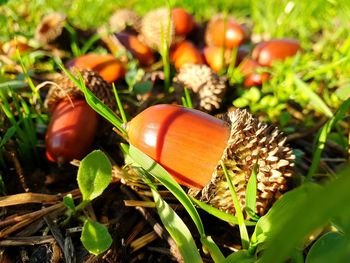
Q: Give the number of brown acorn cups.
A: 6